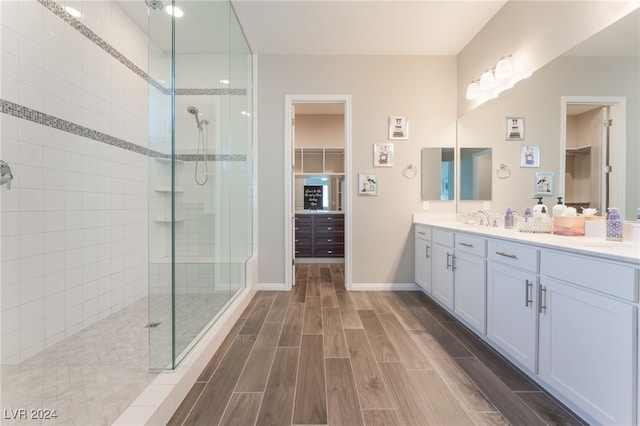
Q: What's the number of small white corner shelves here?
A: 3